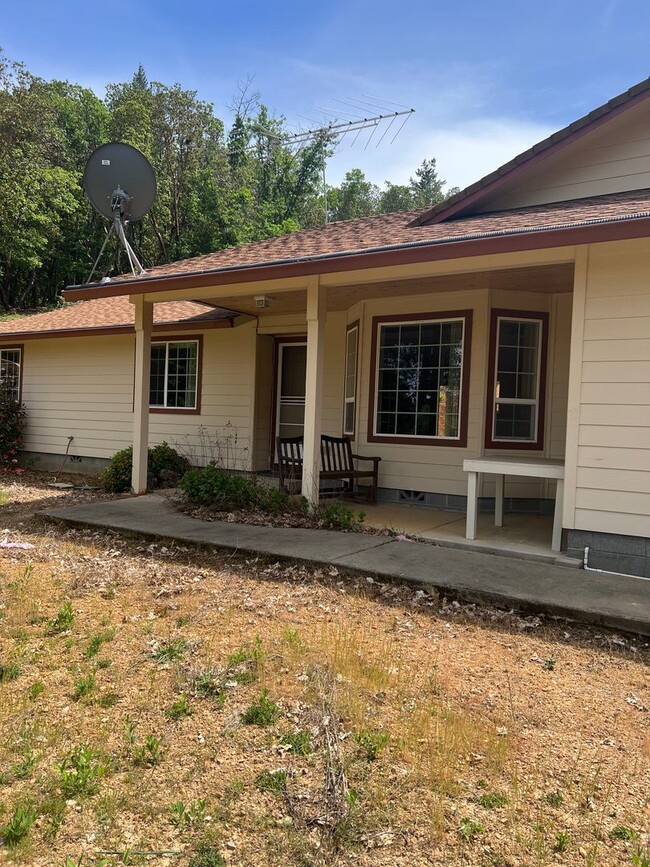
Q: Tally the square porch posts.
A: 2